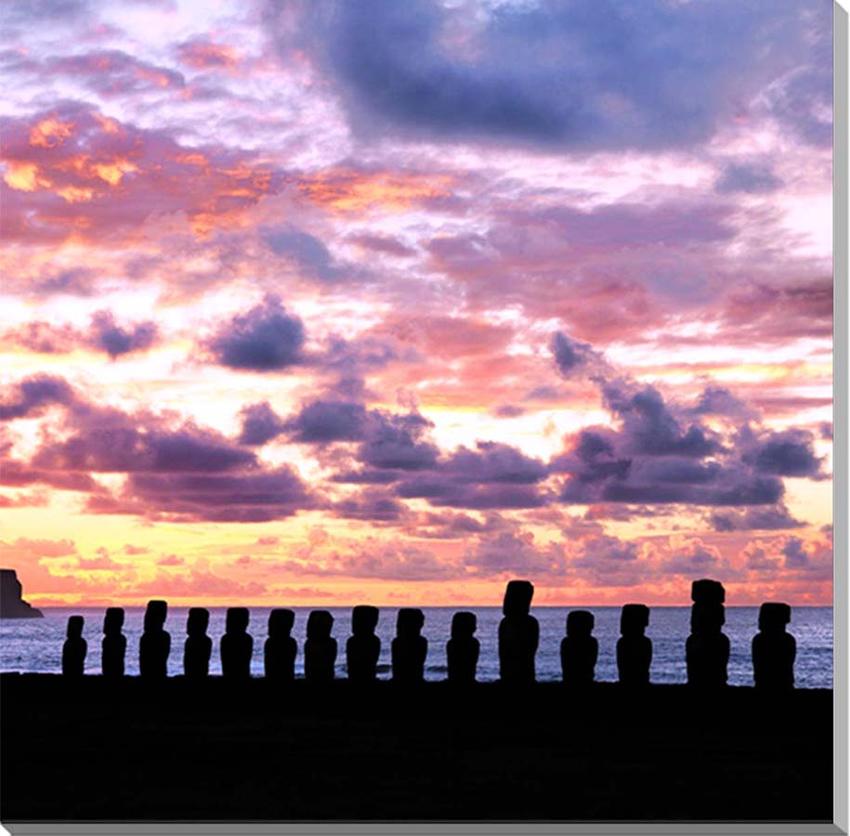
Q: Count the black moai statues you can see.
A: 15